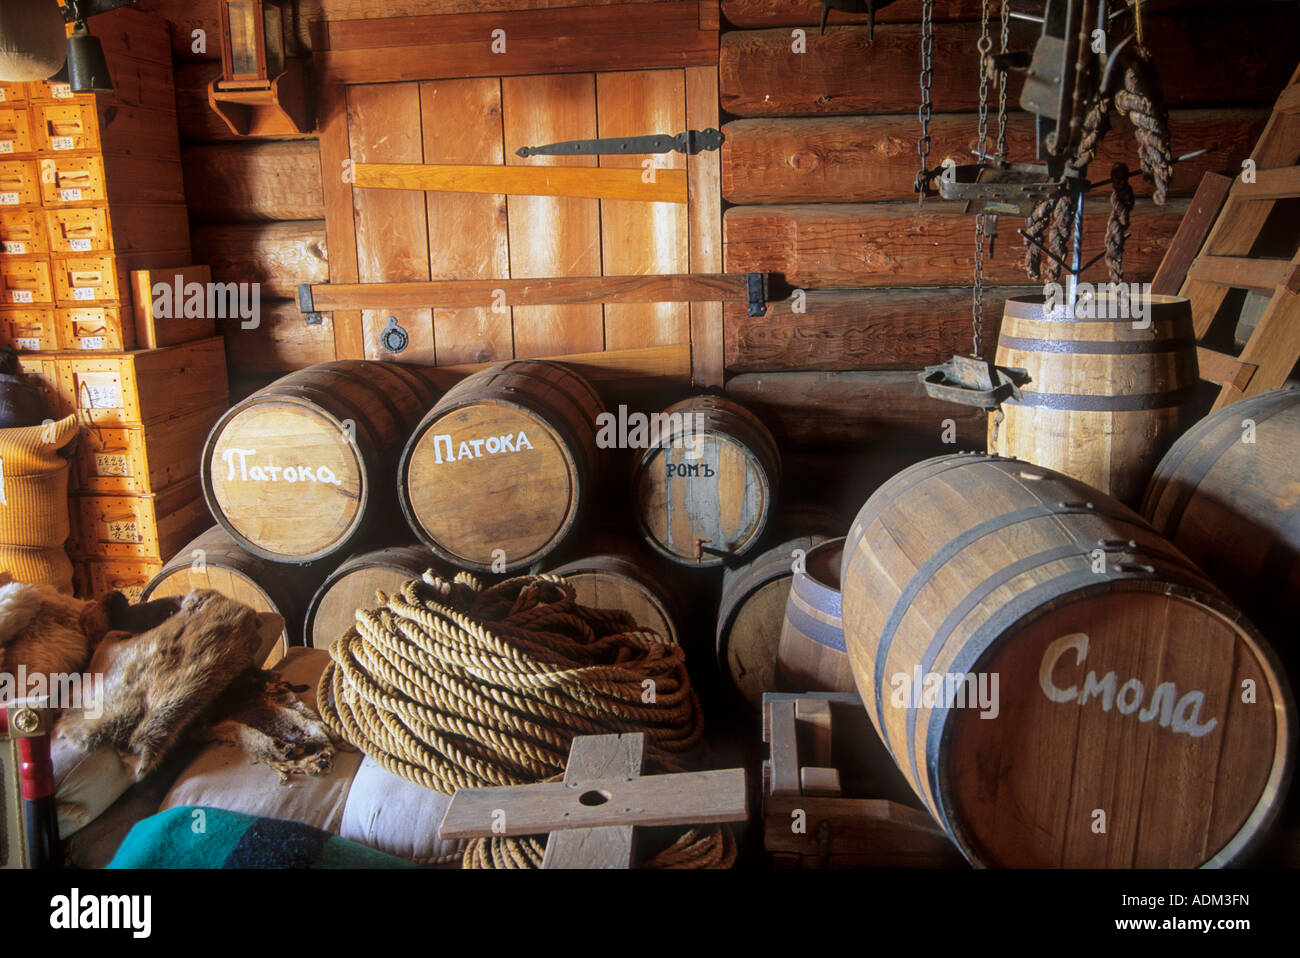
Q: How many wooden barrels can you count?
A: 11